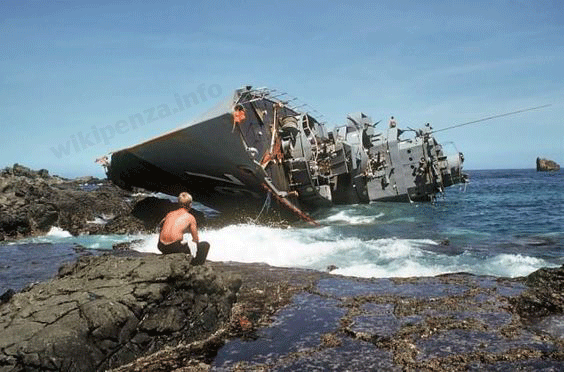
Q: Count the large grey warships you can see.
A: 1